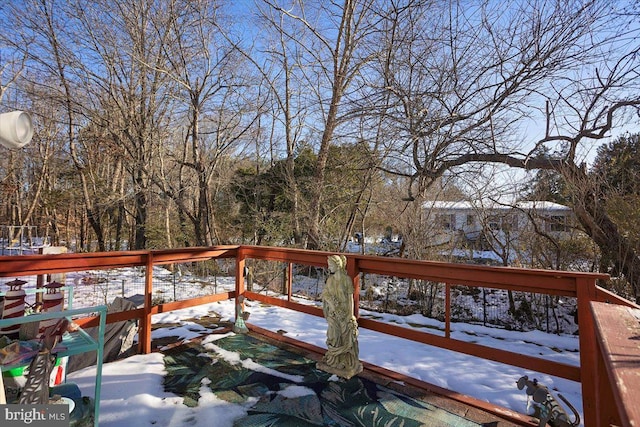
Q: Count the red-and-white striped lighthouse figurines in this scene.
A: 2